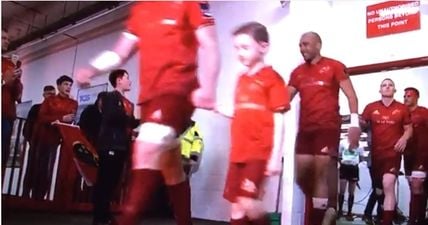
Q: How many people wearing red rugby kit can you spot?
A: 5